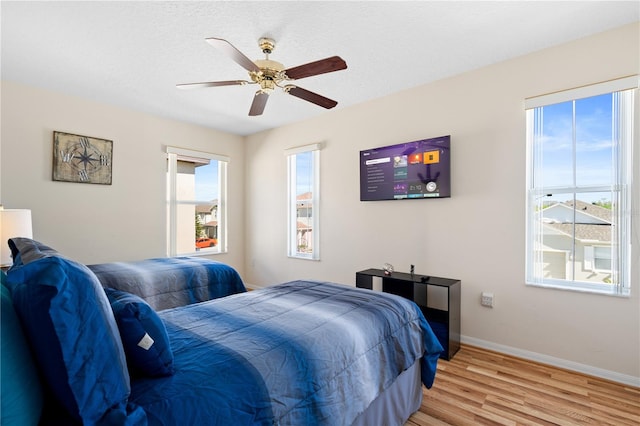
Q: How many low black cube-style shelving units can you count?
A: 1